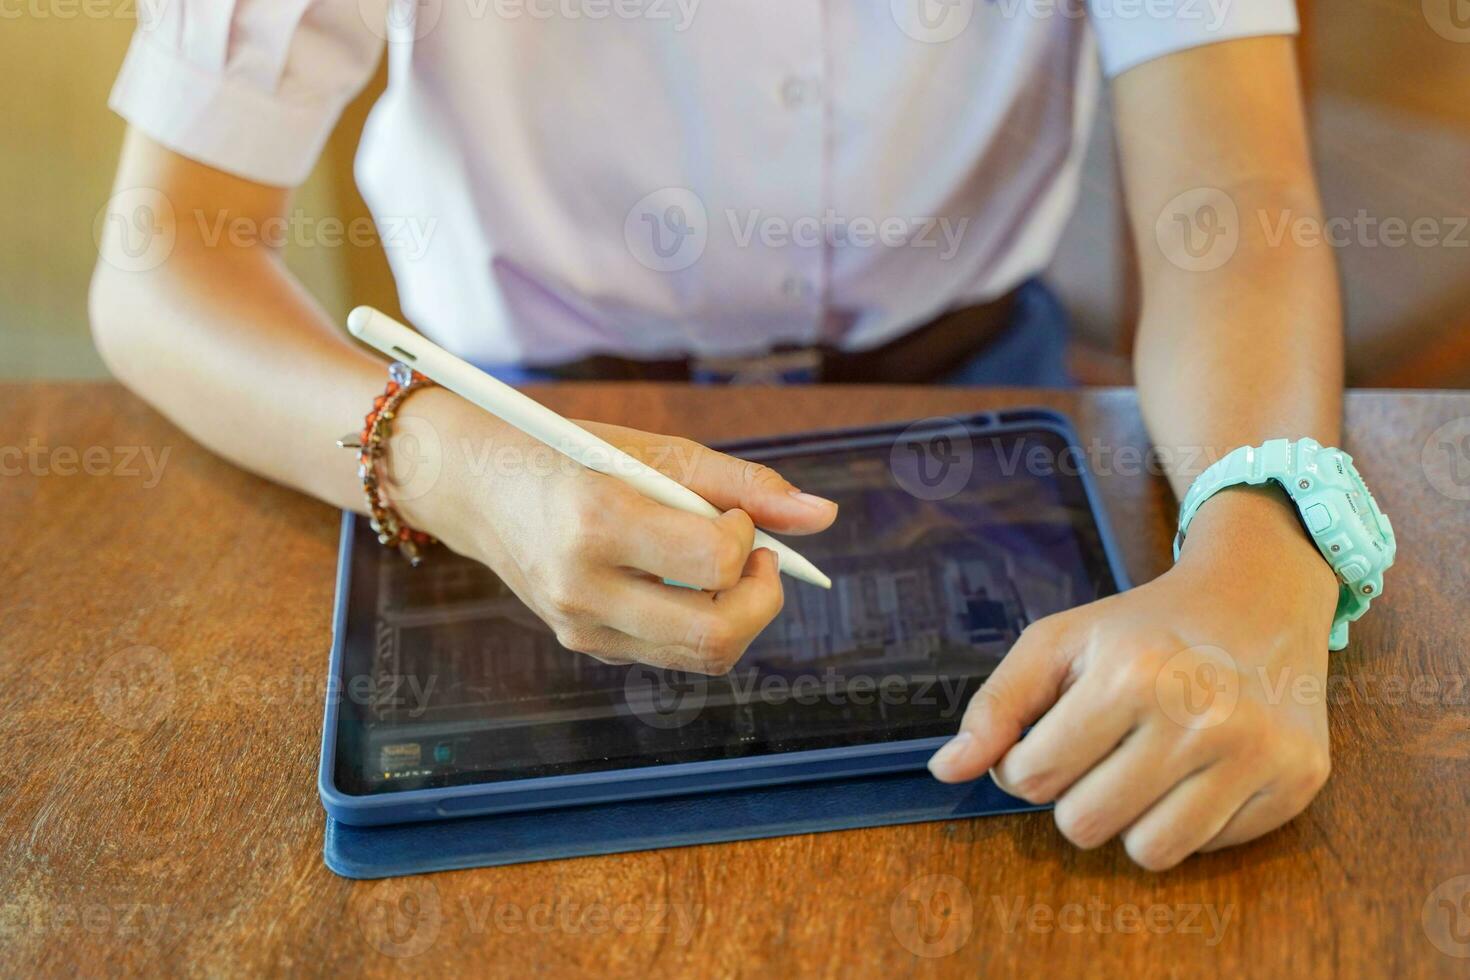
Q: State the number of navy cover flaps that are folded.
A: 1